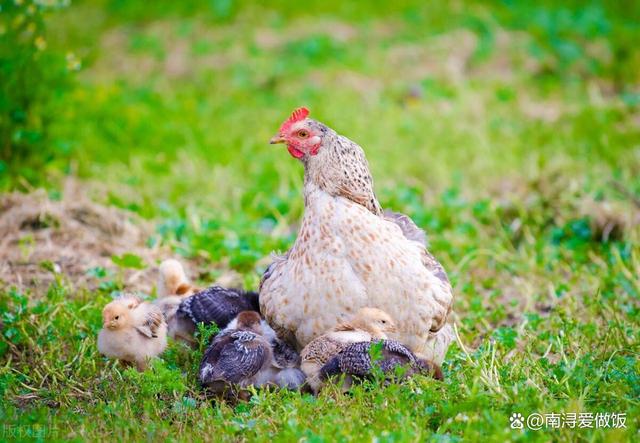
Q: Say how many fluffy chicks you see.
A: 7